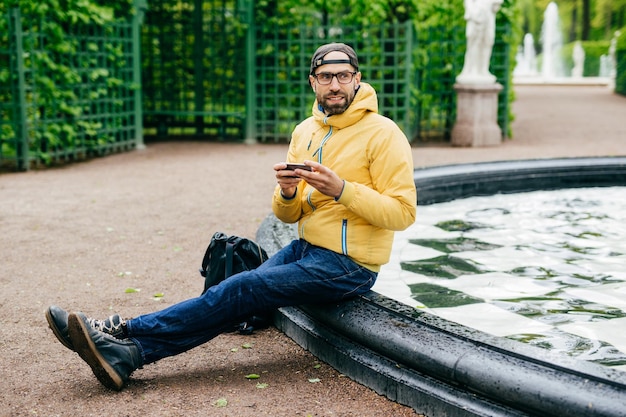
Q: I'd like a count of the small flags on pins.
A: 0